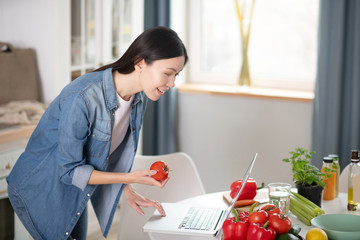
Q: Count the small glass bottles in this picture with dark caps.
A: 2